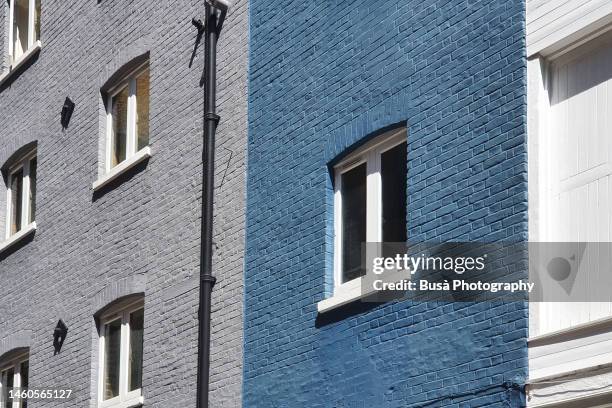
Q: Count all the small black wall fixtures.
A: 2